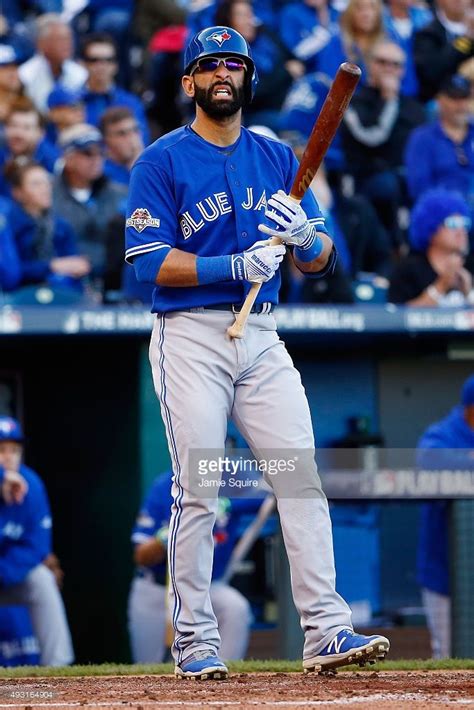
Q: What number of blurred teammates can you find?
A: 3